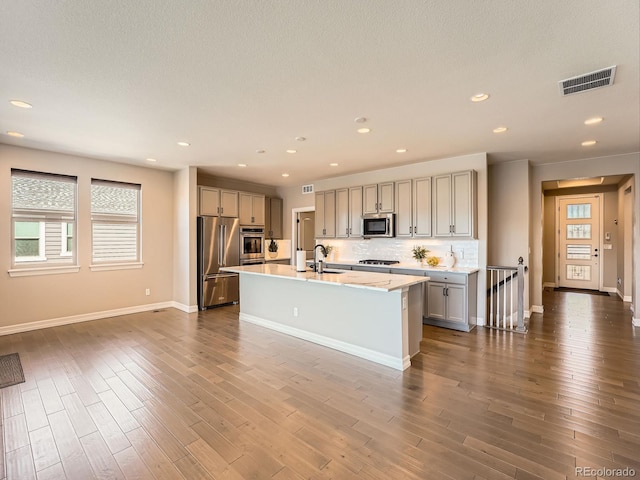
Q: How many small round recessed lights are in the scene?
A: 14